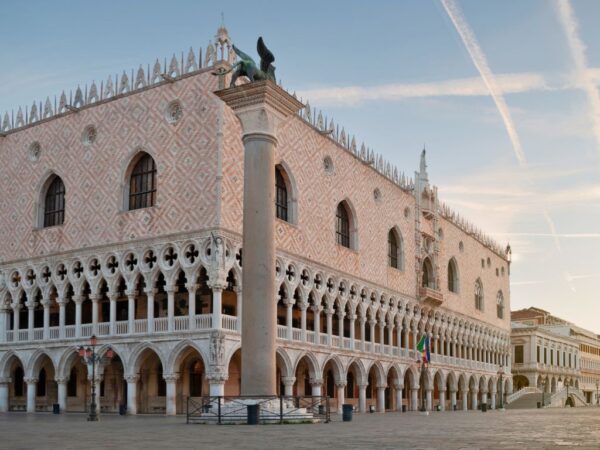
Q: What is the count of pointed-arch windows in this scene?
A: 9